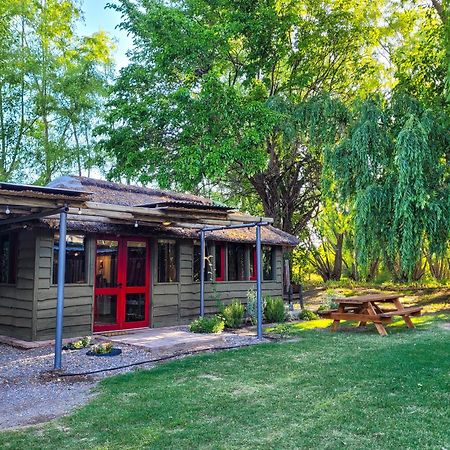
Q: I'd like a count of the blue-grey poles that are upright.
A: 3